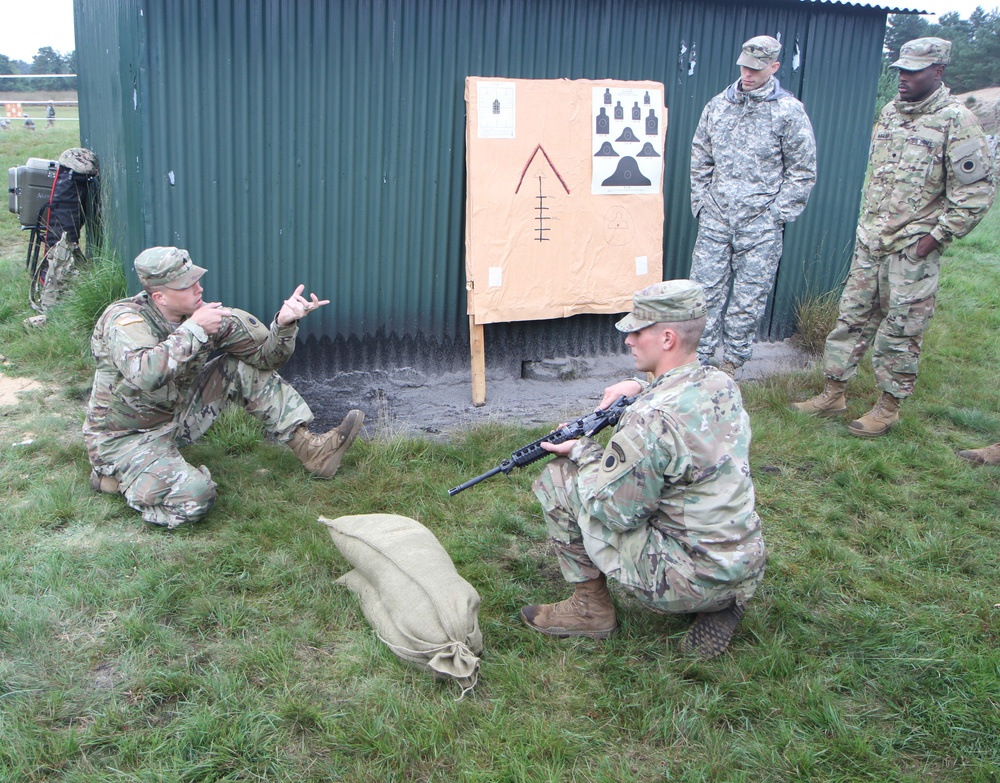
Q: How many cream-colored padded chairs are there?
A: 0